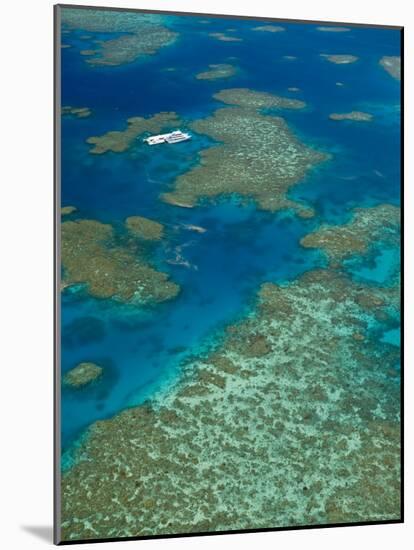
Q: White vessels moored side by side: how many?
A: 2